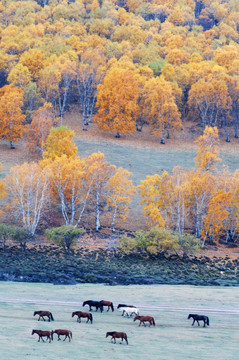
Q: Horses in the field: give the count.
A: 11